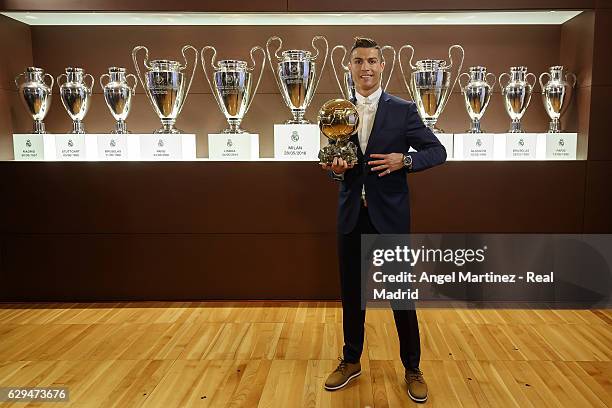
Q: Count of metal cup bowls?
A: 11